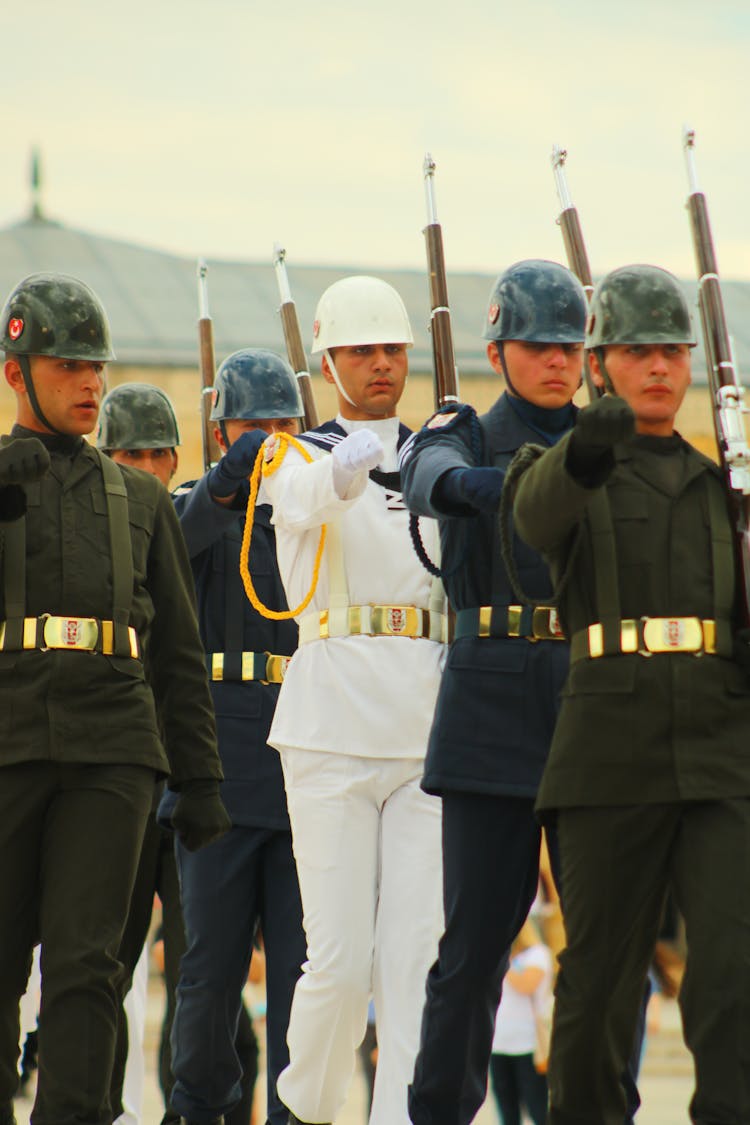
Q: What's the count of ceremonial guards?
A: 6